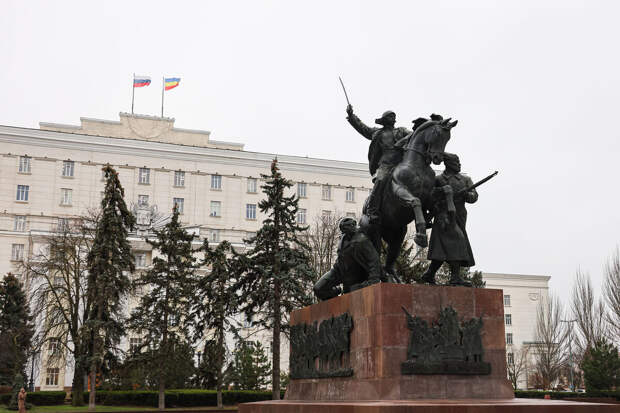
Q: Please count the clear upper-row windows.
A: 9